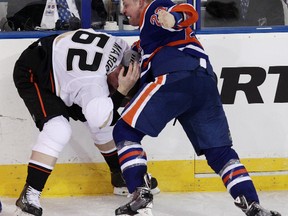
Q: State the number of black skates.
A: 4